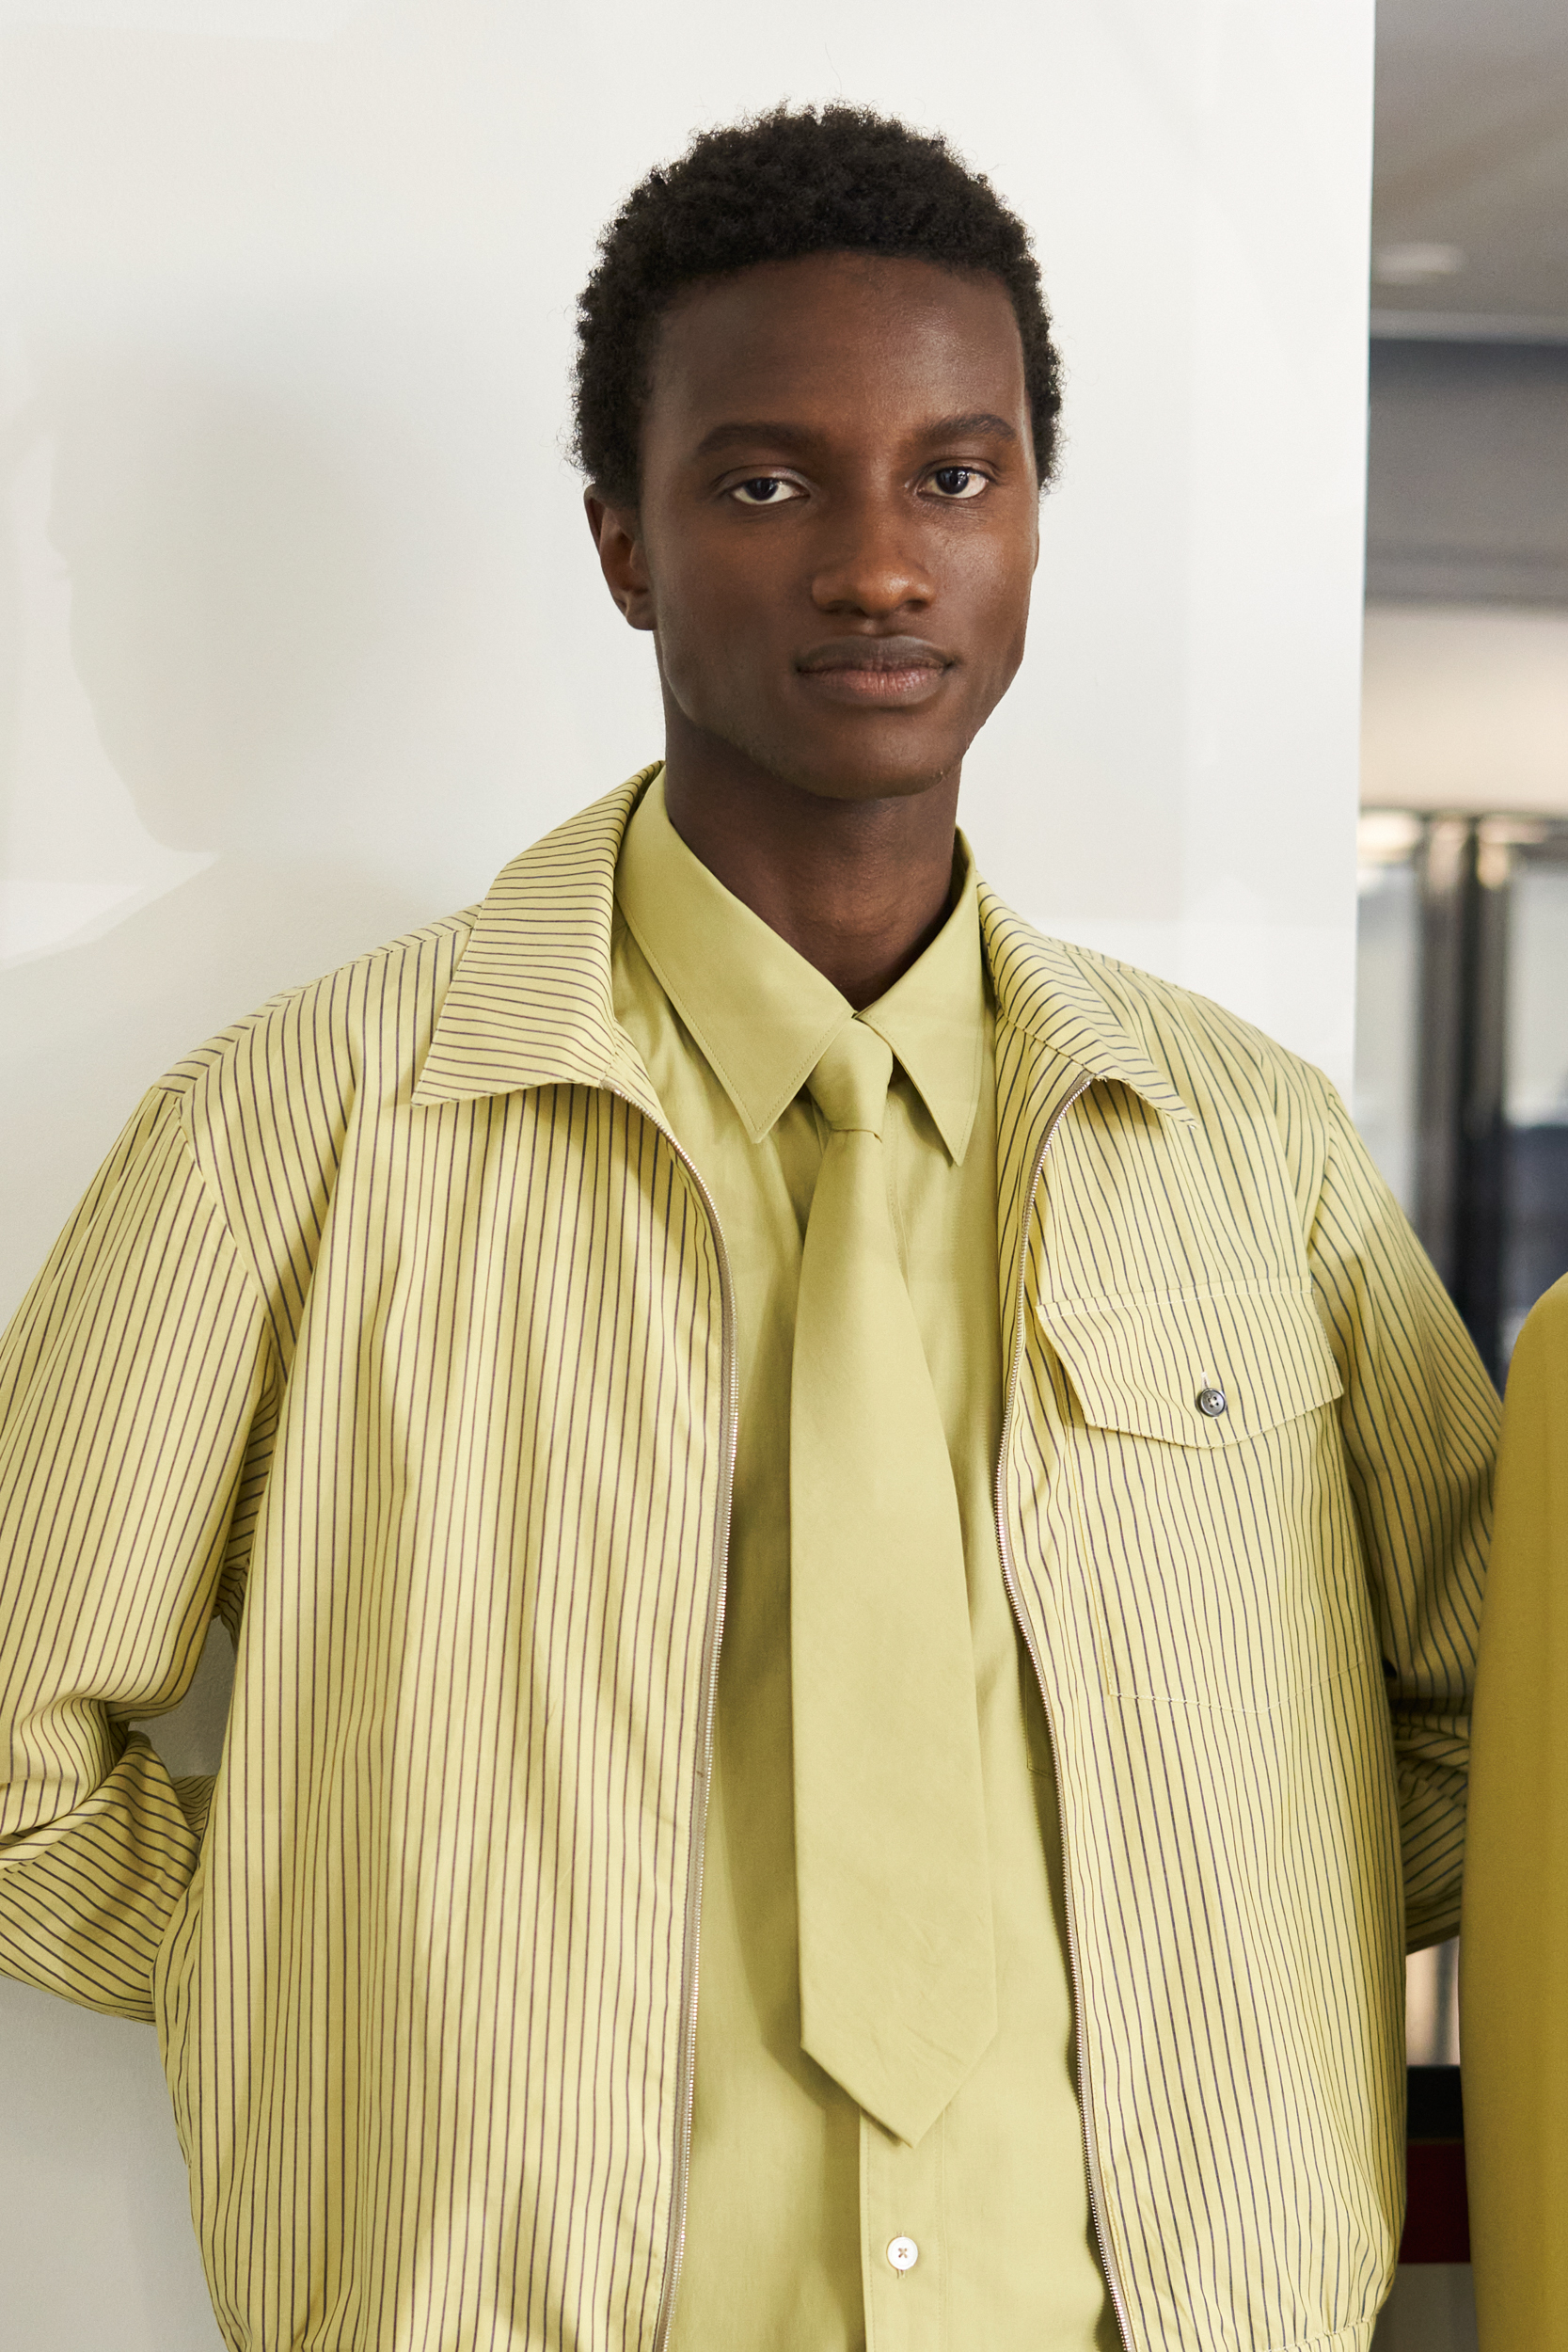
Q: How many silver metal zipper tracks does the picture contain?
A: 2